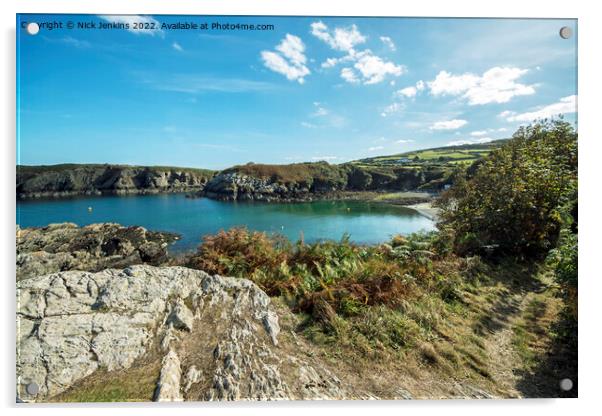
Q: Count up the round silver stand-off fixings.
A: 4